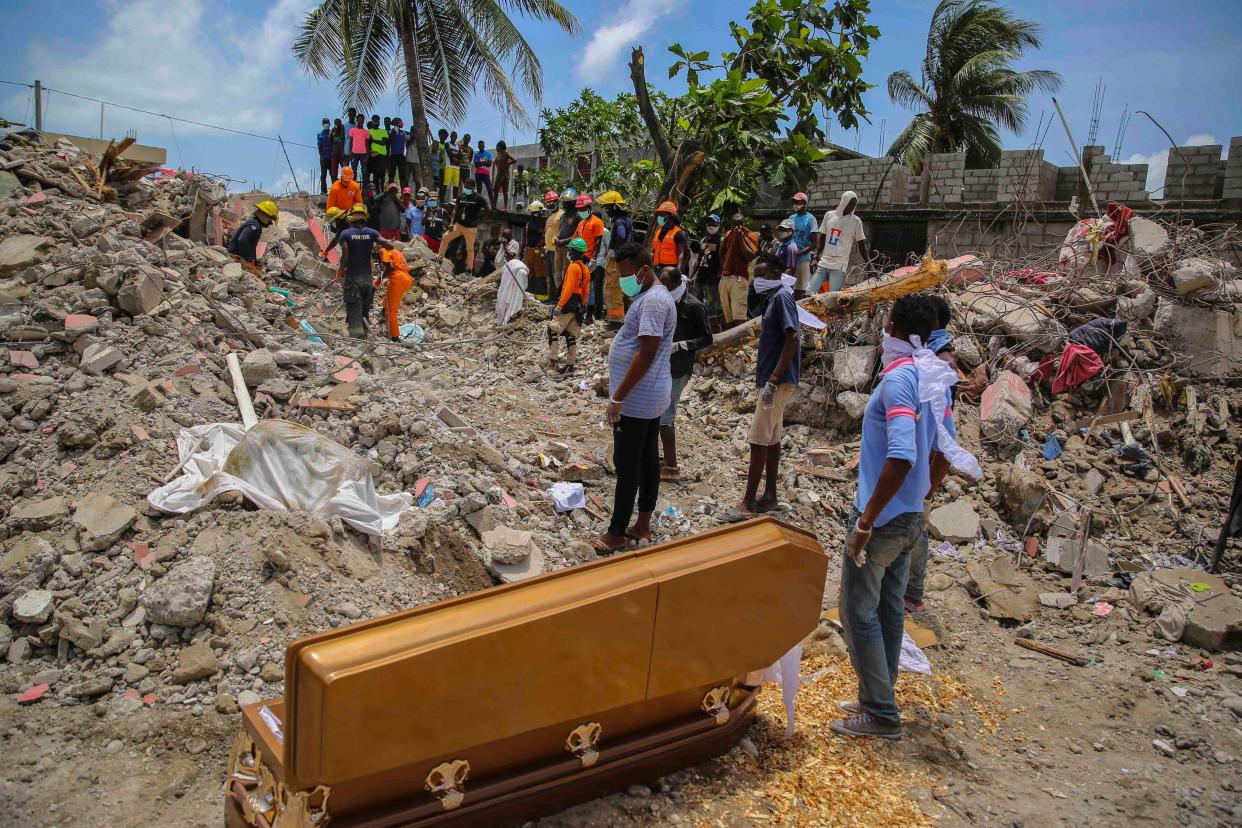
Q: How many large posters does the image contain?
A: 0